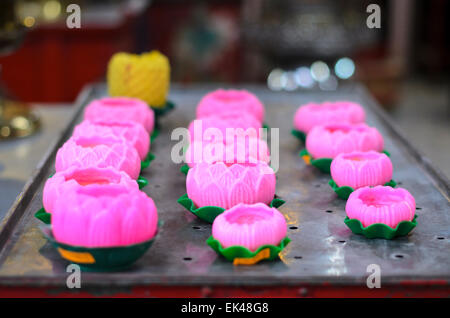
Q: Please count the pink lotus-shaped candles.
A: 14